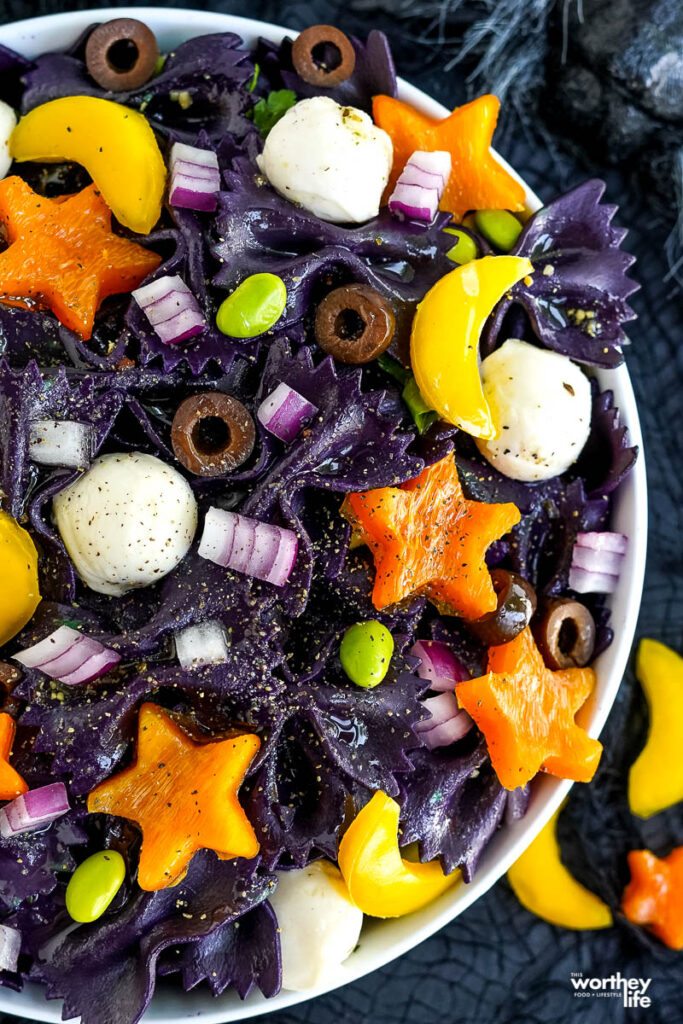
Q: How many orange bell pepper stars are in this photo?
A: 7